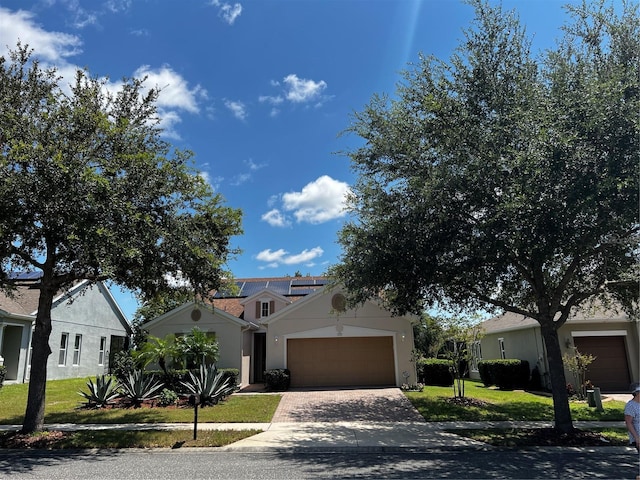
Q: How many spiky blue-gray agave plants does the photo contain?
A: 3